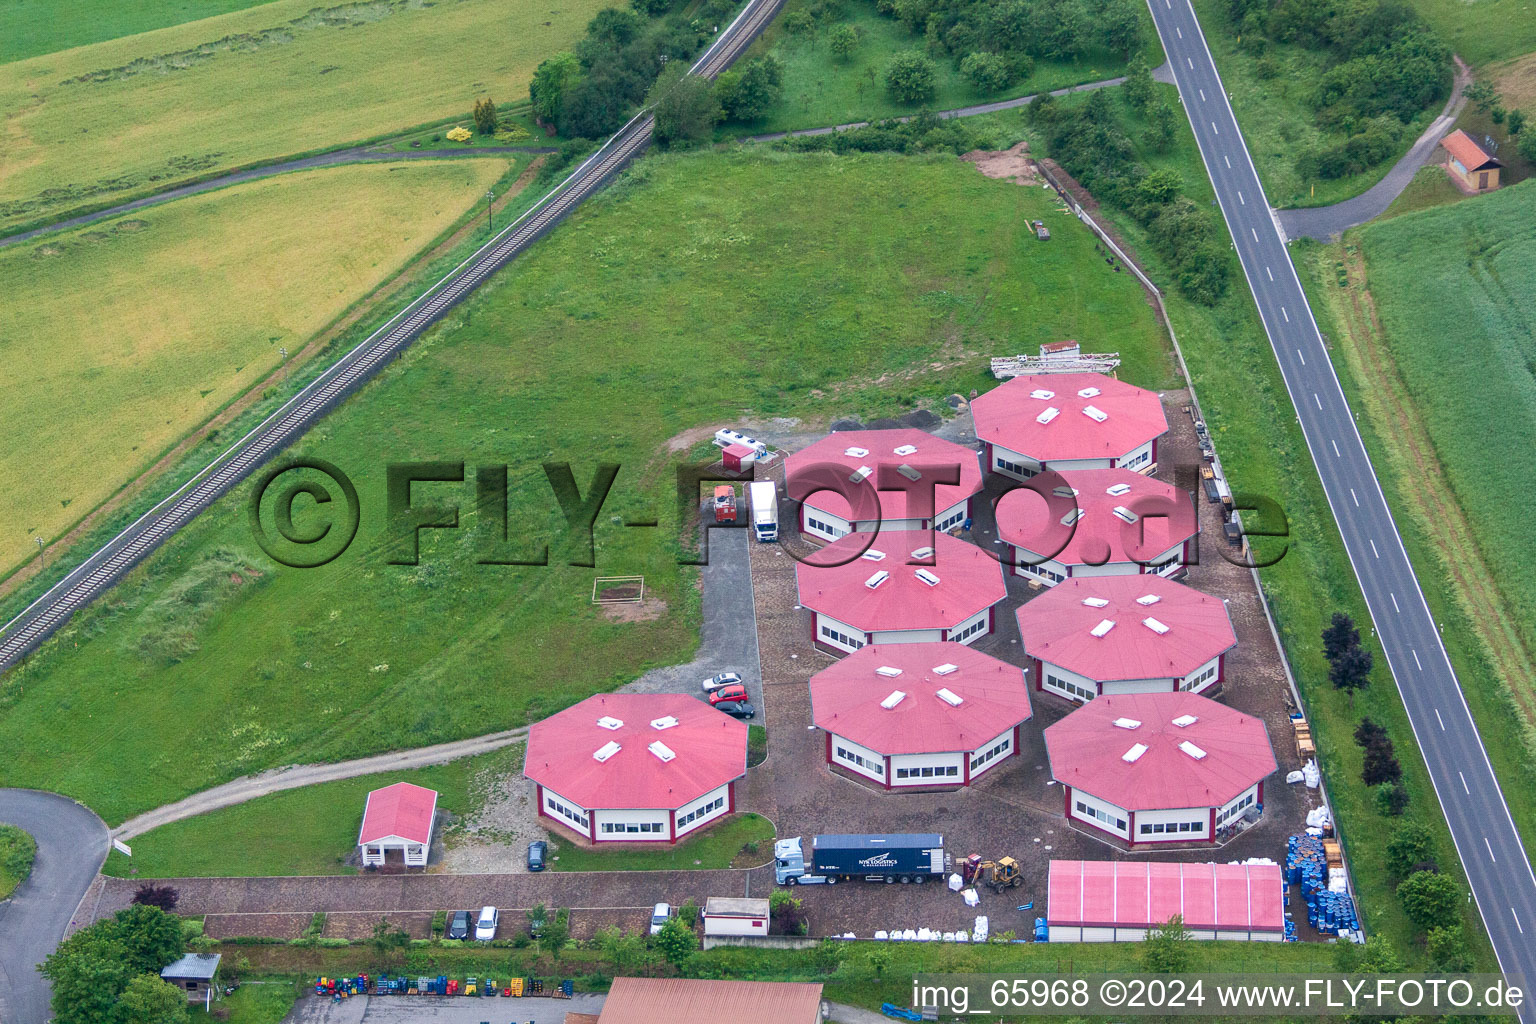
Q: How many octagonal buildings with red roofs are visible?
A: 8